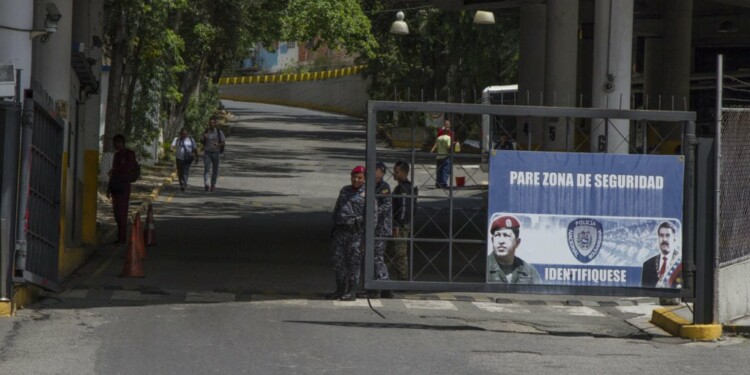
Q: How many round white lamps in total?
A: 2